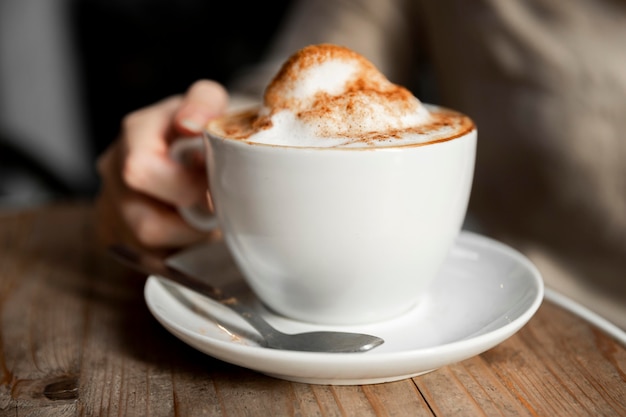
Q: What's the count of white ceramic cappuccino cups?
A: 1